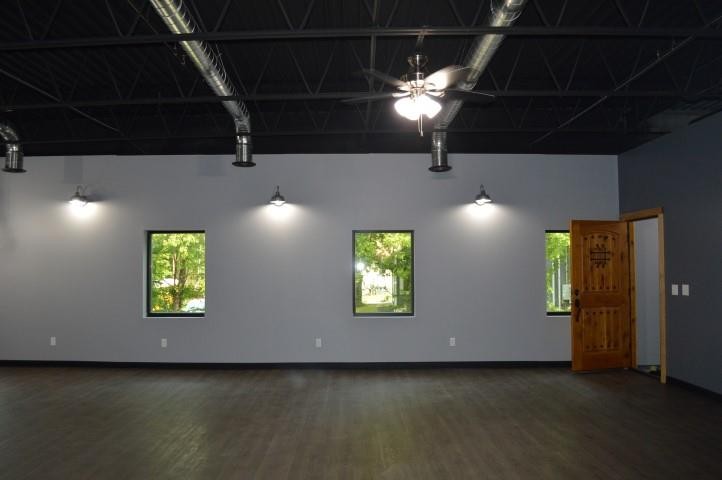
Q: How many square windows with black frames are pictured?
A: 3